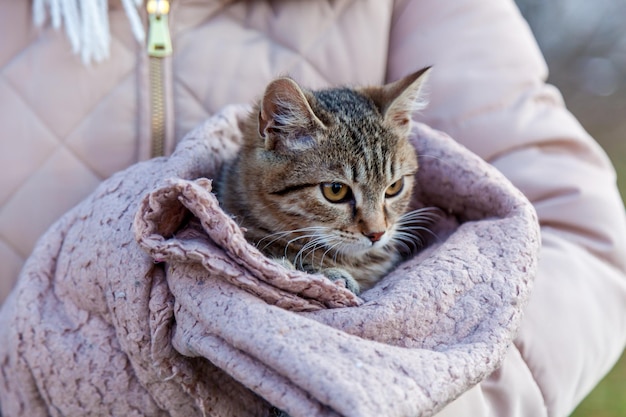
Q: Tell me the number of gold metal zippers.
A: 1